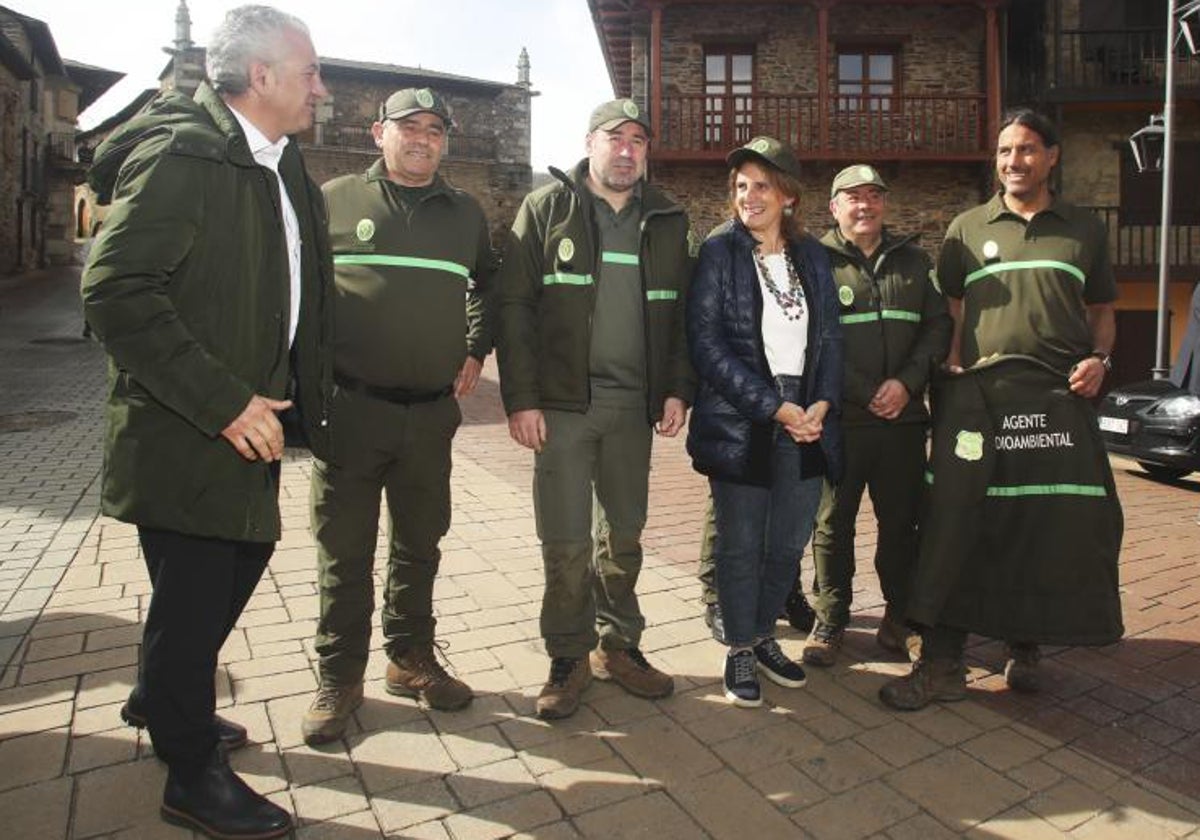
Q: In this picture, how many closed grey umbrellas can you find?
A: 1